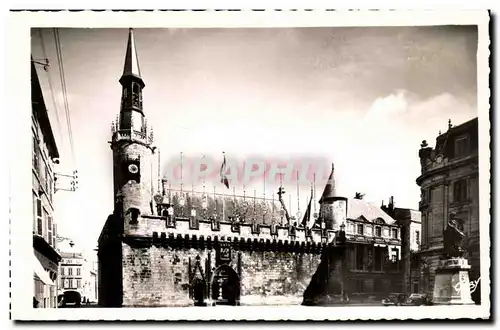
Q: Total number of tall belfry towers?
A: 1